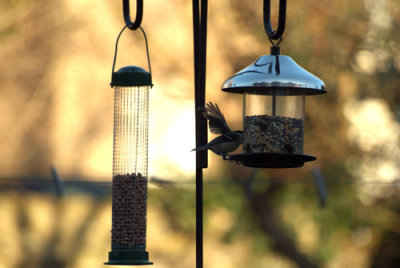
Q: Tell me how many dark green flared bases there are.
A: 1